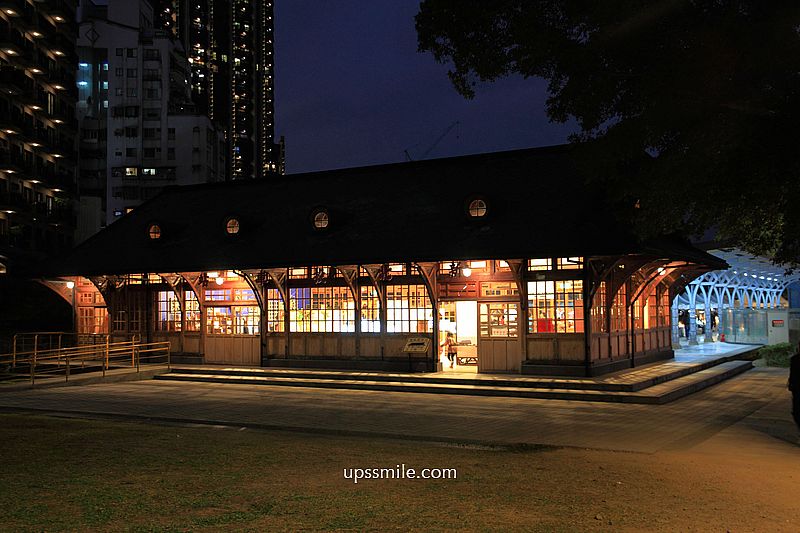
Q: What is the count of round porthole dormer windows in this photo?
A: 4